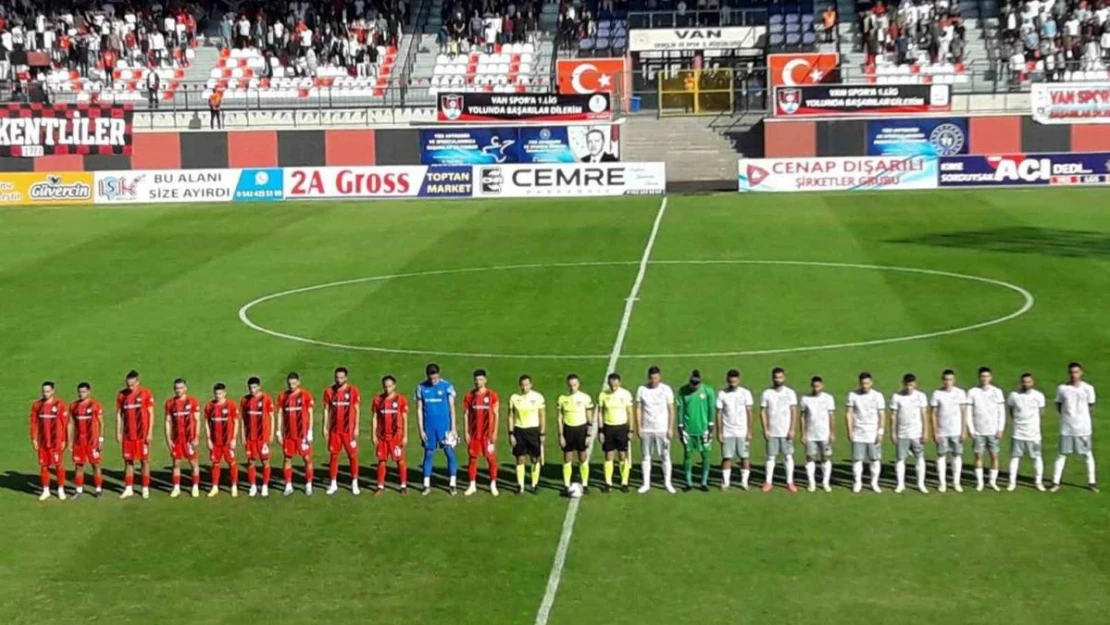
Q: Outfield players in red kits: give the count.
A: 10